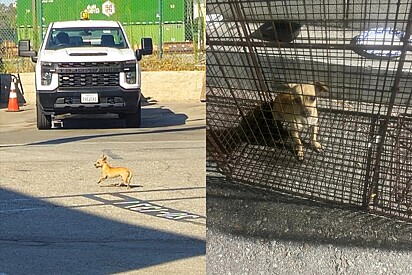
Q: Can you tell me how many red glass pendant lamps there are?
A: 0